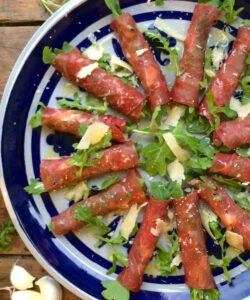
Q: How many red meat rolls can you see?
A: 12